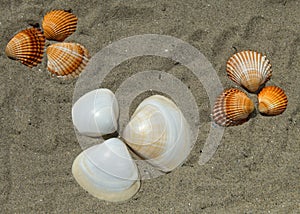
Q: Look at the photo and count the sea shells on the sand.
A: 9